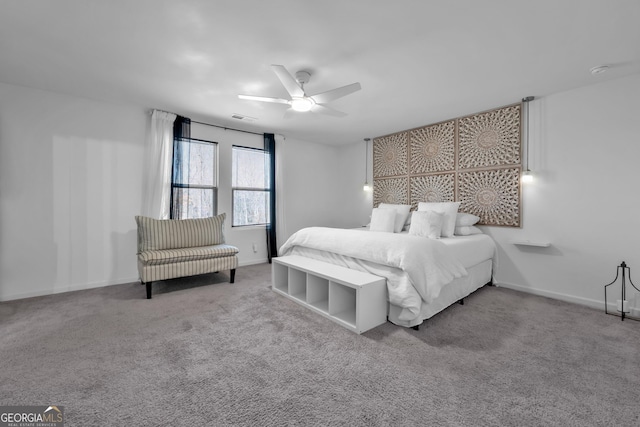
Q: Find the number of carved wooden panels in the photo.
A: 6